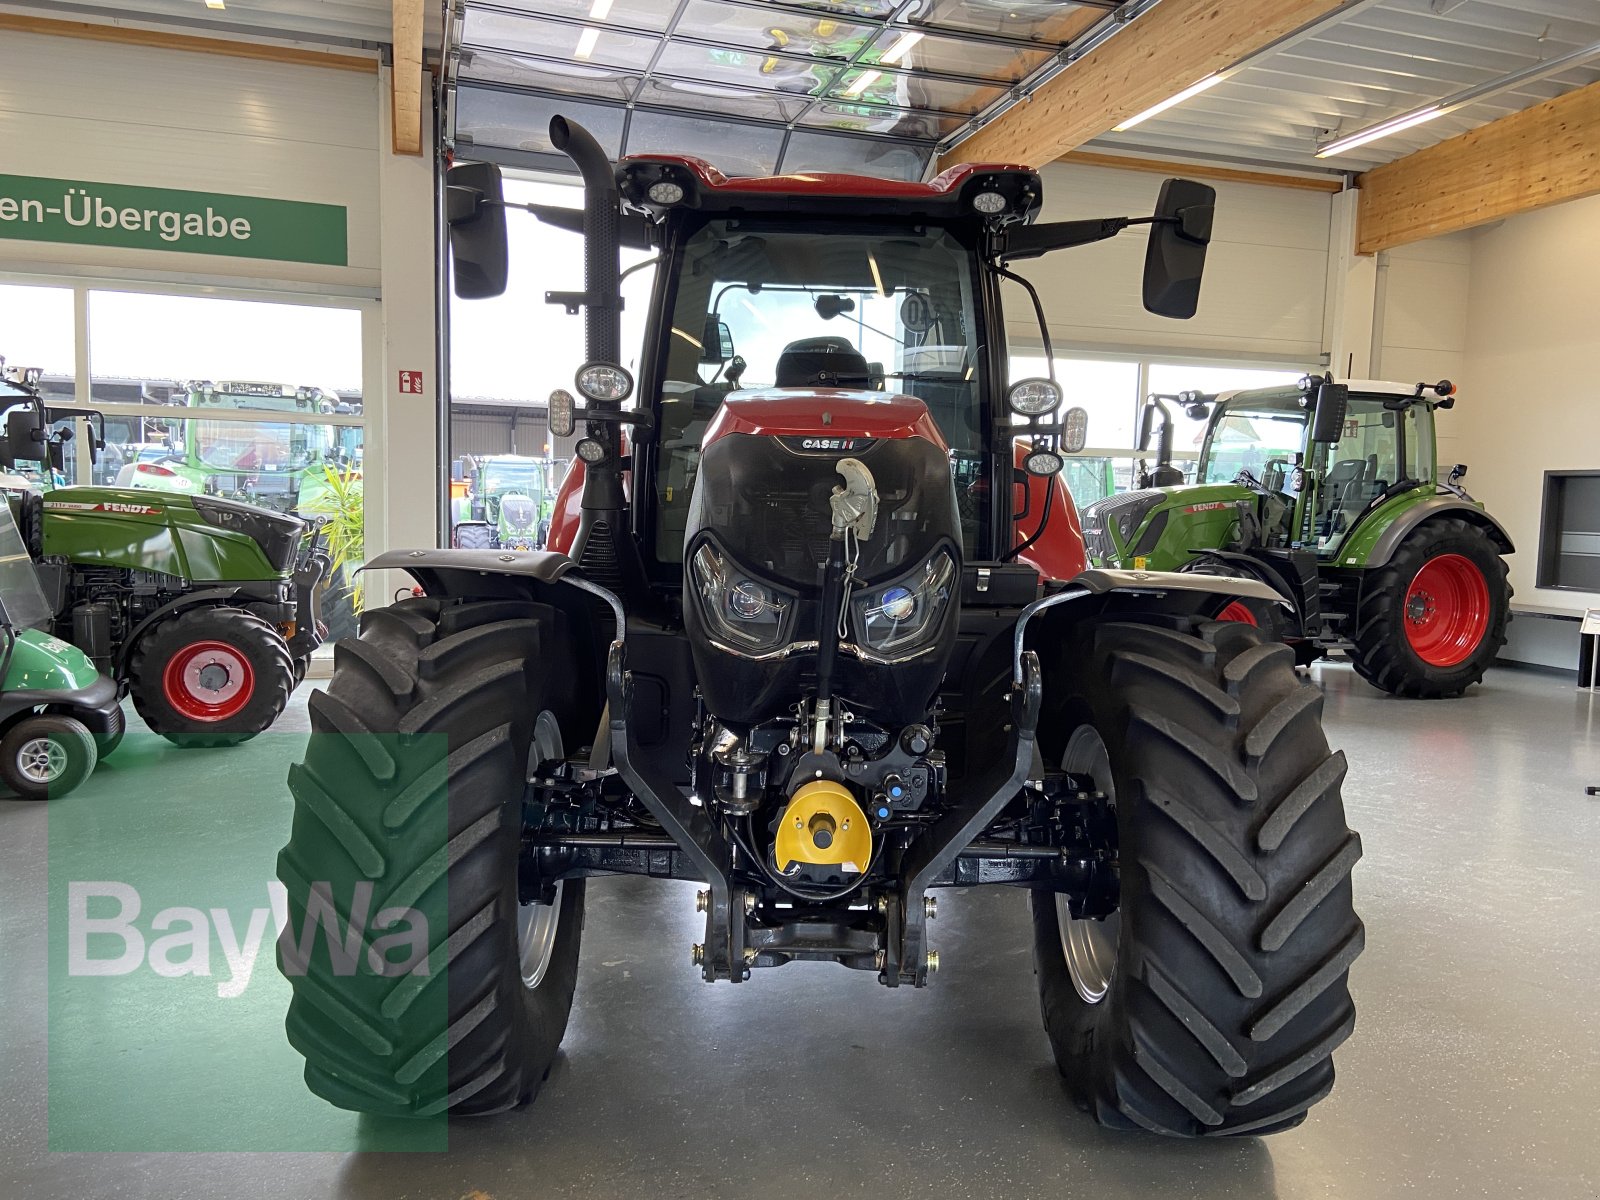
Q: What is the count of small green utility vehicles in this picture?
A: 1